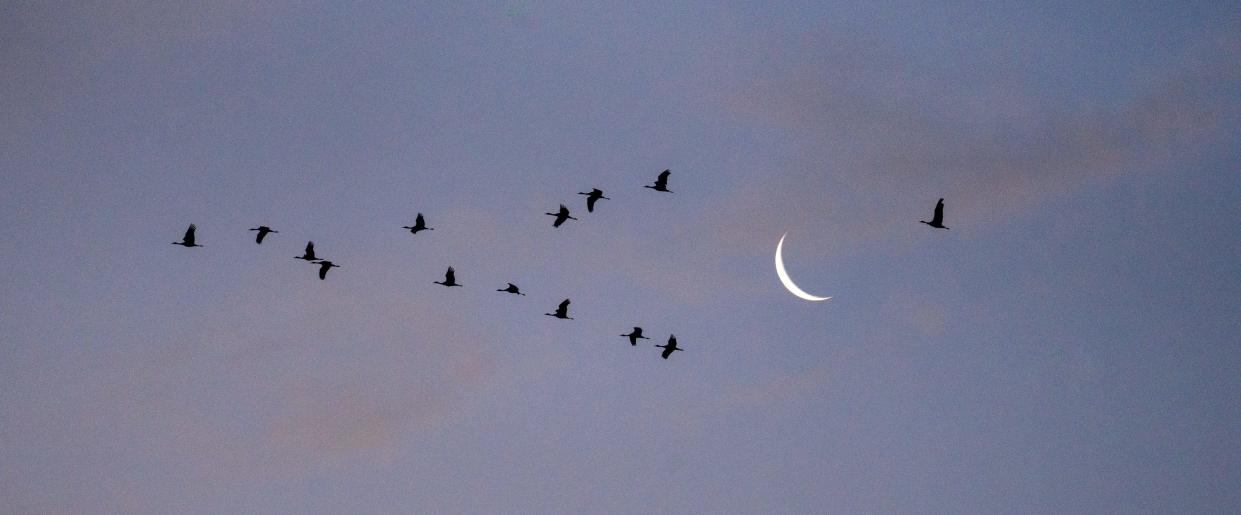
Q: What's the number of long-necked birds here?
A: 14